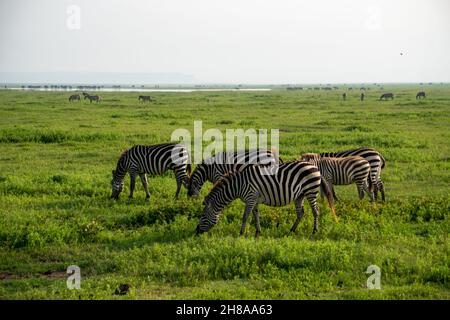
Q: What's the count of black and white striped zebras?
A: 5